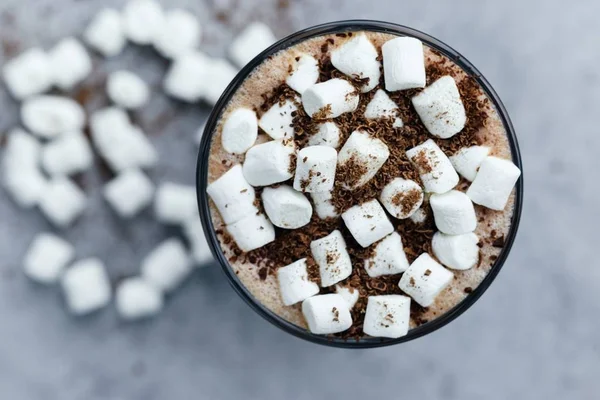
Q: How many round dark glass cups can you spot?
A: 1